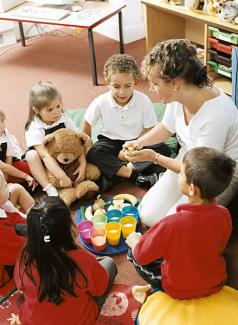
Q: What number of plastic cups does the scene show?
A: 7